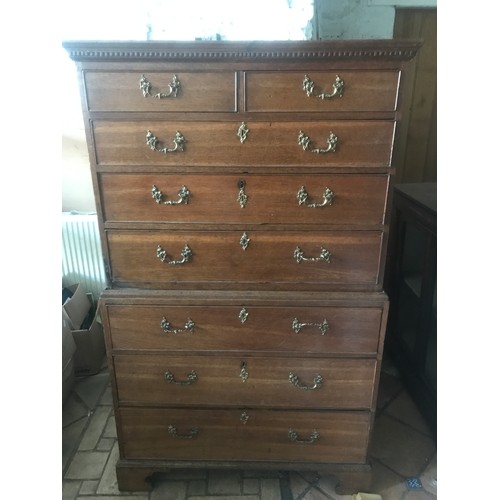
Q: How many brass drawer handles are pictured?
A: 14